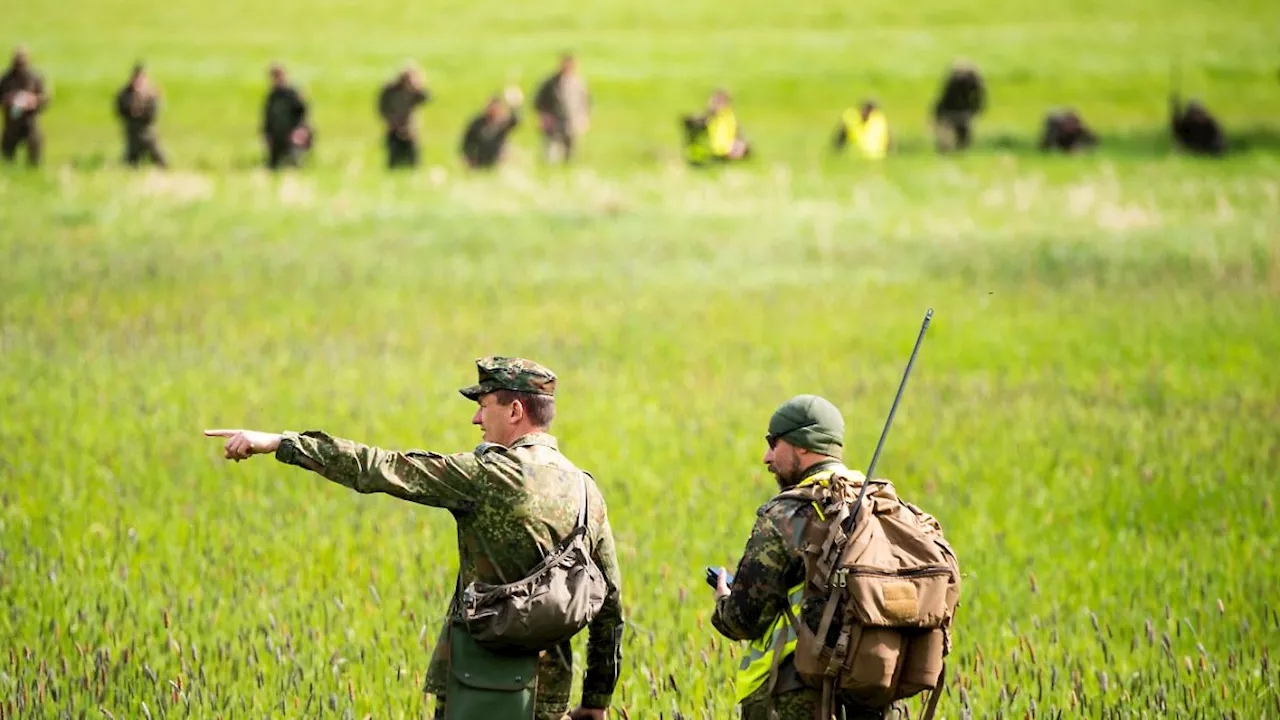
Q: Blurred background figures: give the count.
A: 11